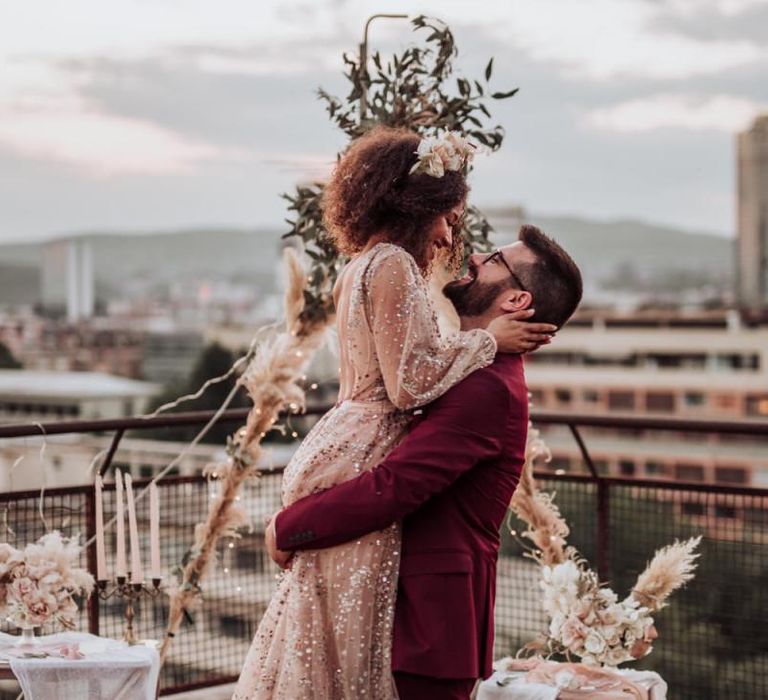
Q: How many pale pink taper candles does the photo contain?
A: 4